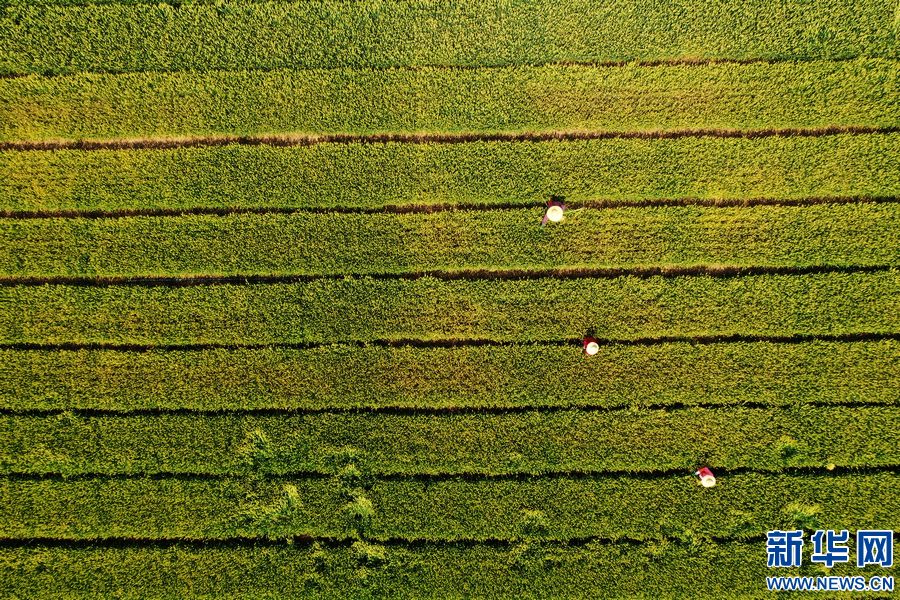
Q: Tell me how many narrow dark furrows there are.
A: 8